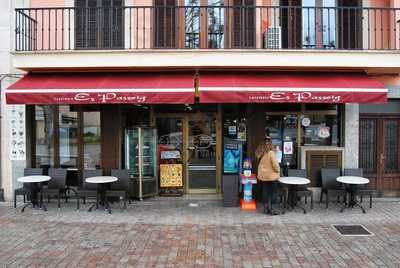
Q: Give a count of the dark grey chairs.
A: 7